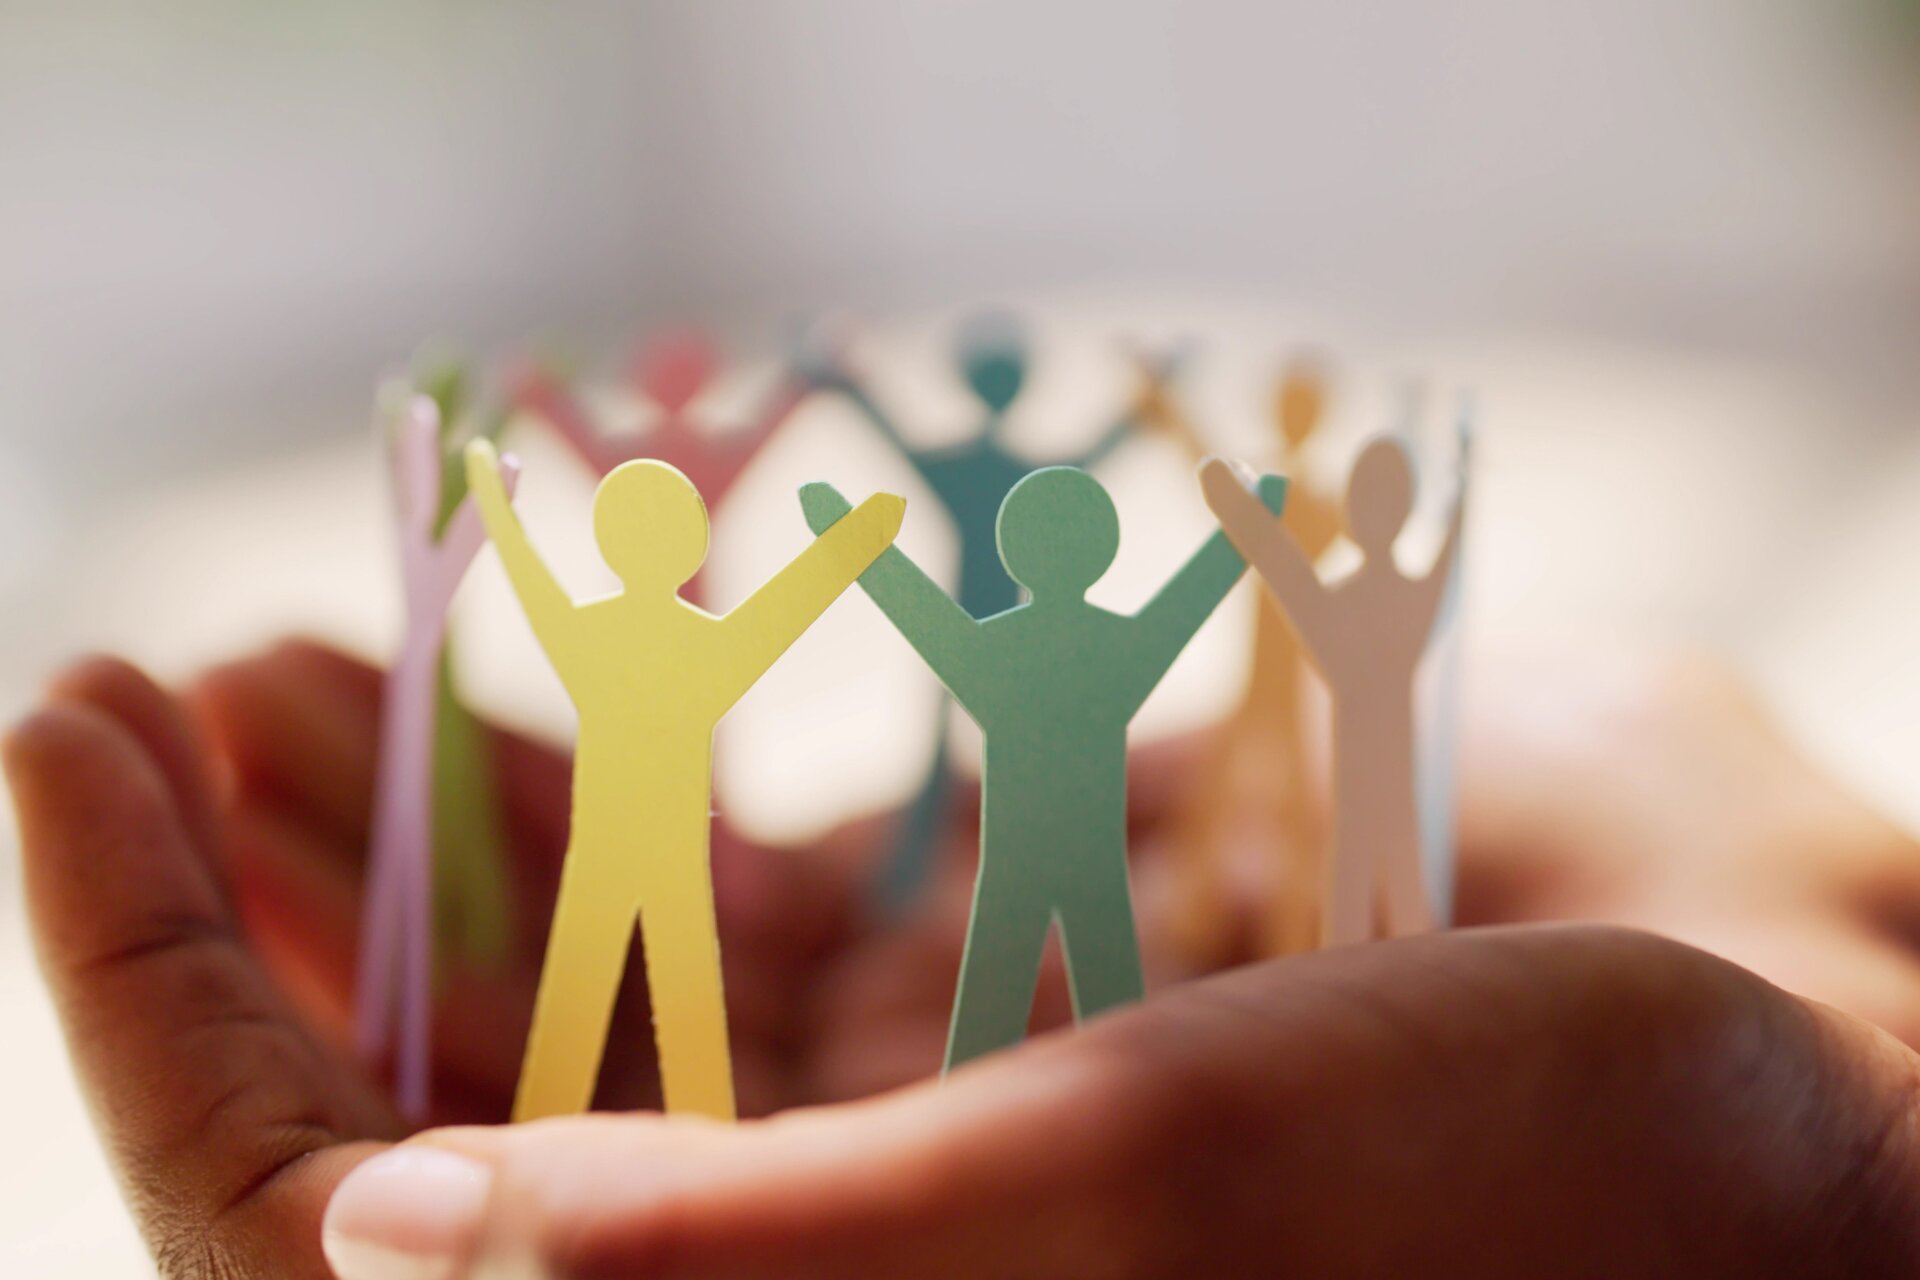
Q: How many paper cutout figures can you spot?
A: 9